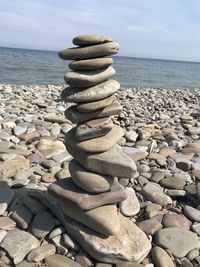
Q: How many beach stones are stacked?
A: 14